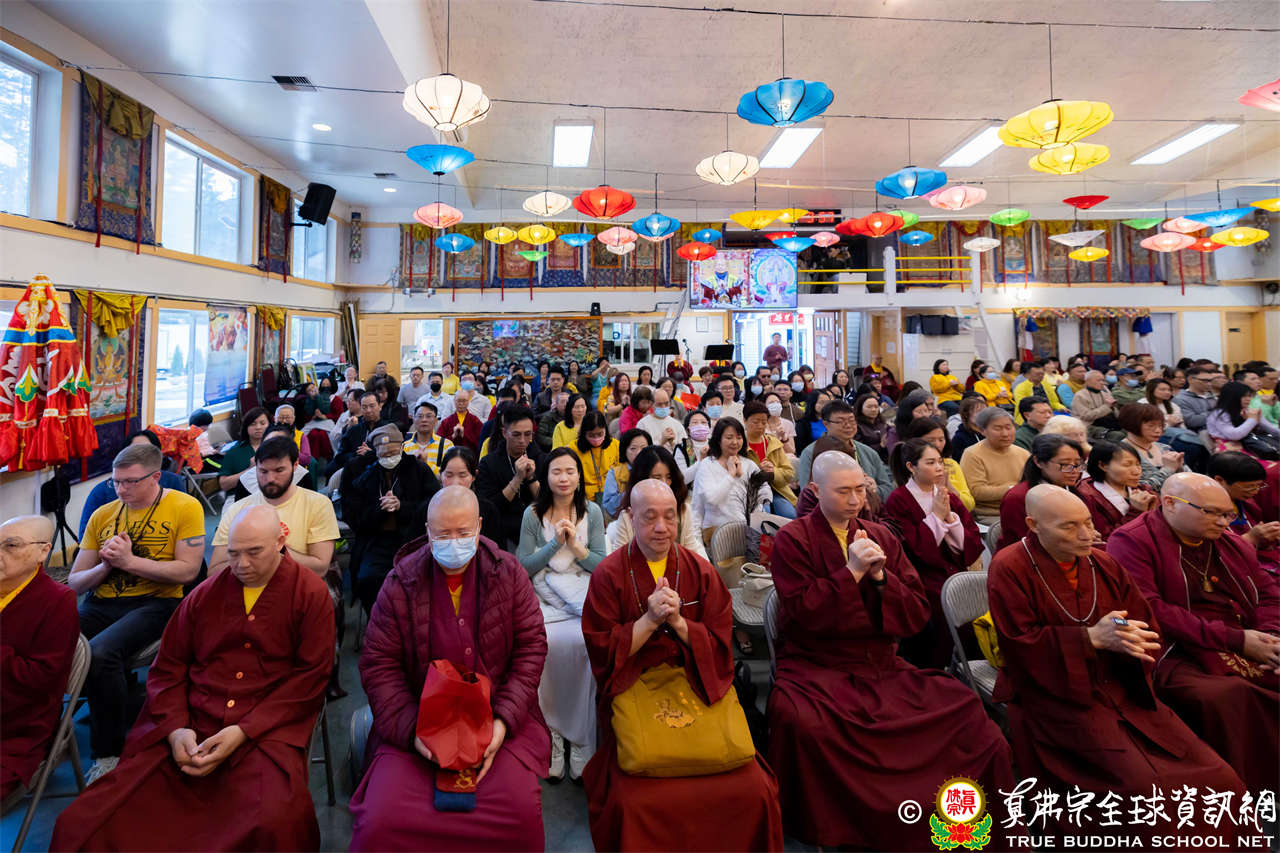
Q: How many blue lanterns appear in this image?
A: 10